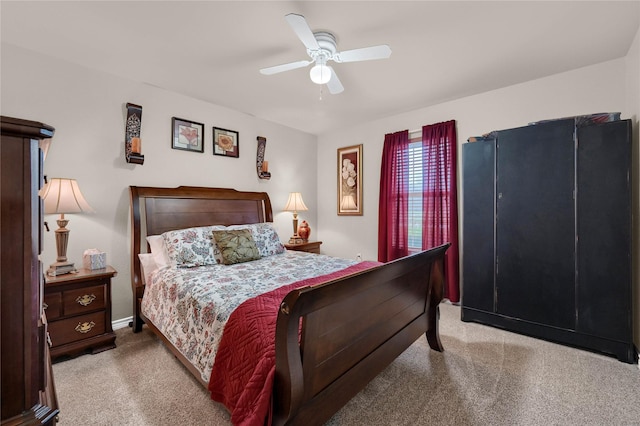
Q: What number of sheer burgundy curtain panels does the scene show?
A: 2